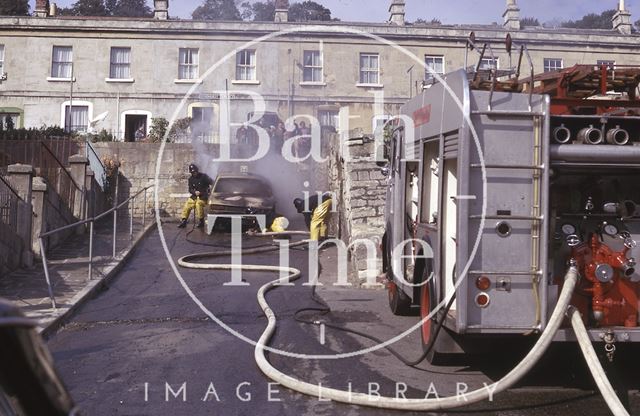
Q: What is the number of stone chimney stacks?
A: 6